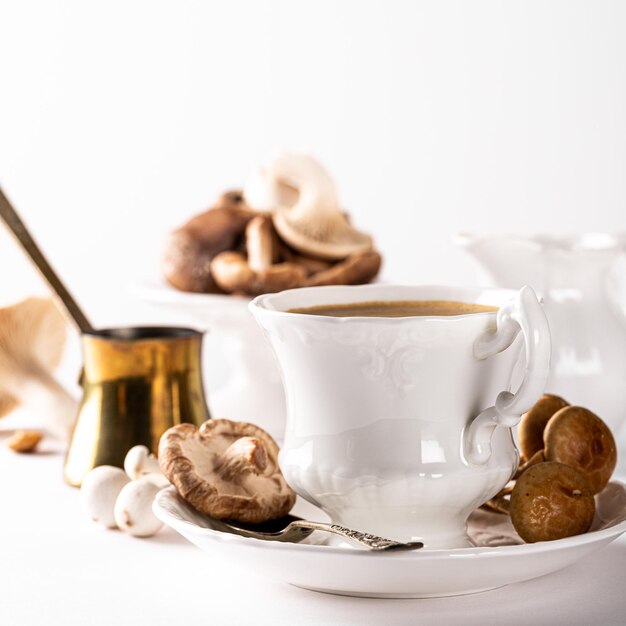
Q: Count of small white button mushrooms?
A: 3